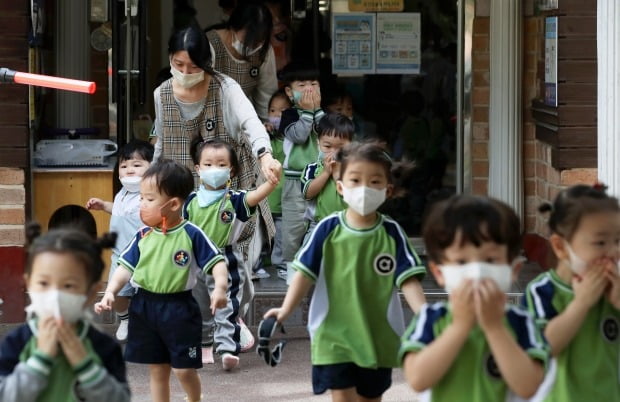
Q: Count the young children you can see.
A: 11